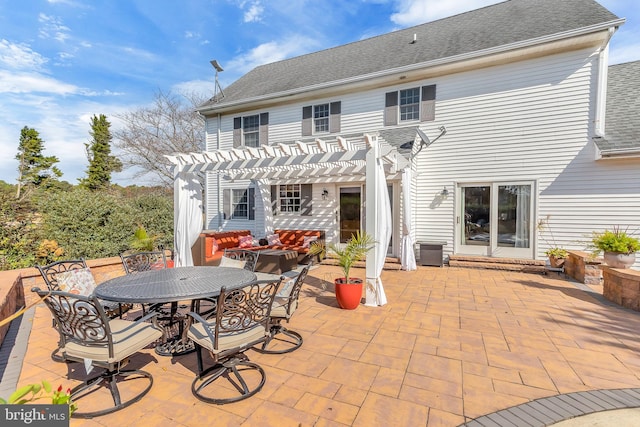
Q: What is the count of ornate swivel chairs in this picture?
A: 6